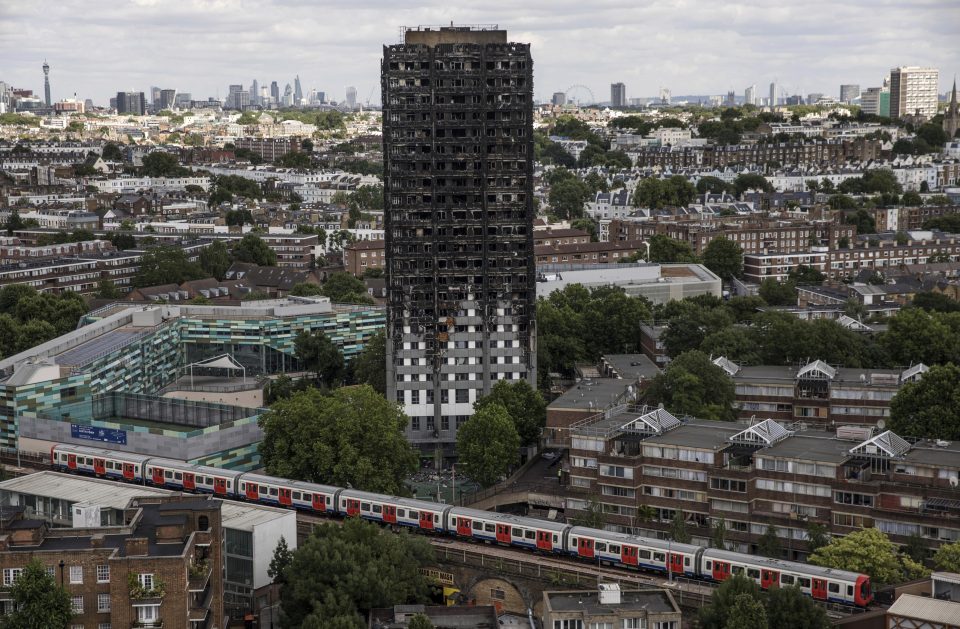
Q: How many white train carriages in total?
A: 7